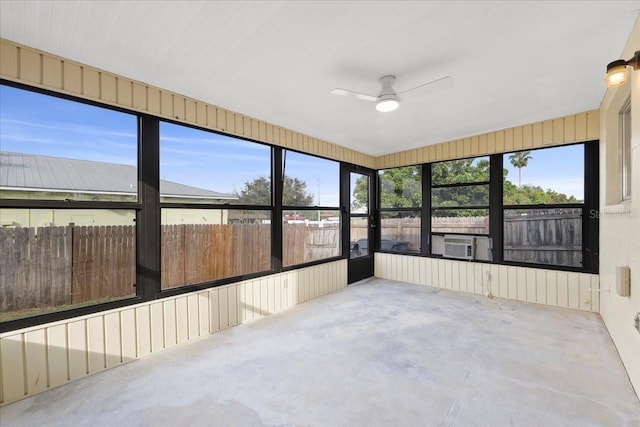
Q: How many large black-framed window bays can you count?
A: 6